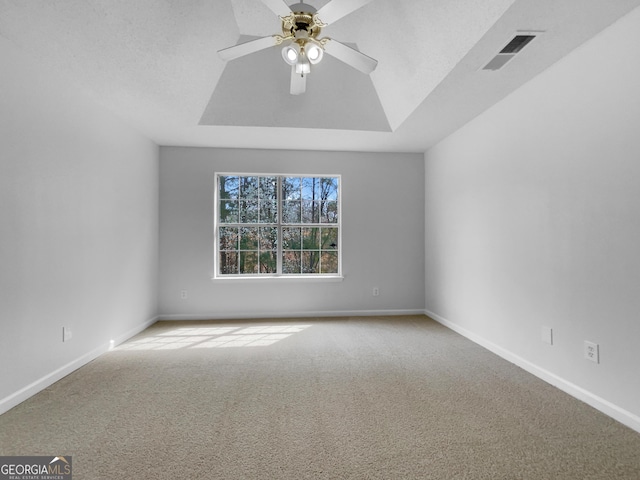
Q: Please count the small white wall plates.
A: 5